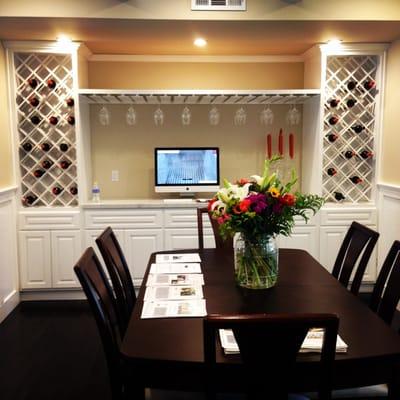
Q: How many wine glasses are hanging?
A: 8